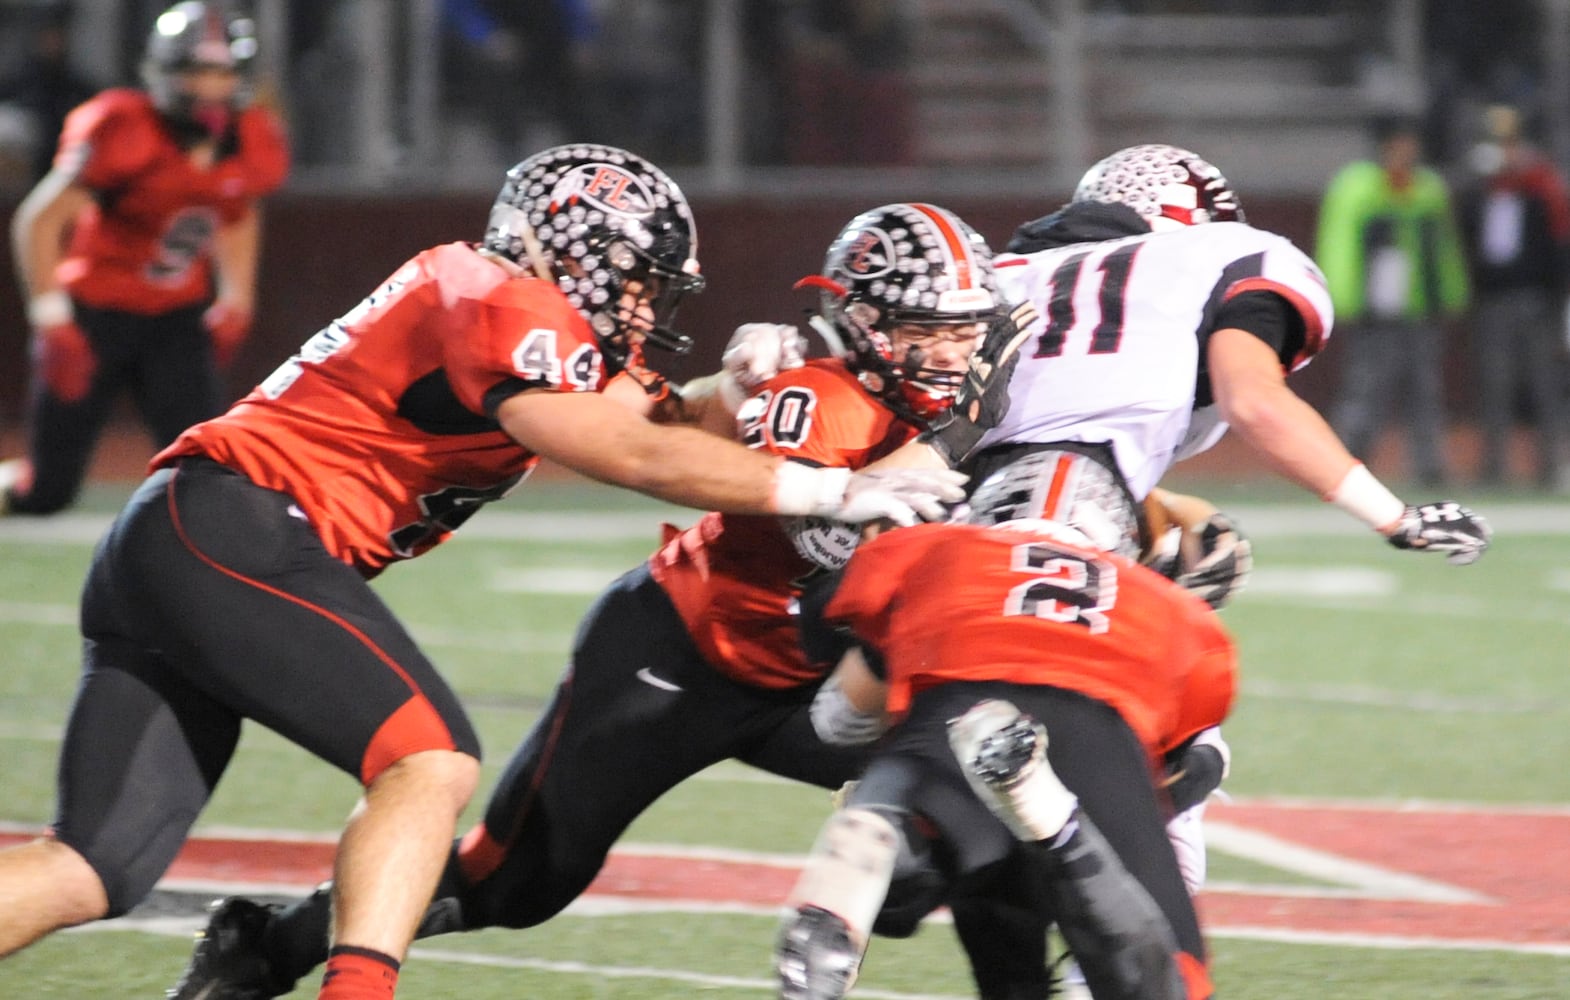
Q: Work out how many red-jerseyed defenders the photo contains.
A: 4